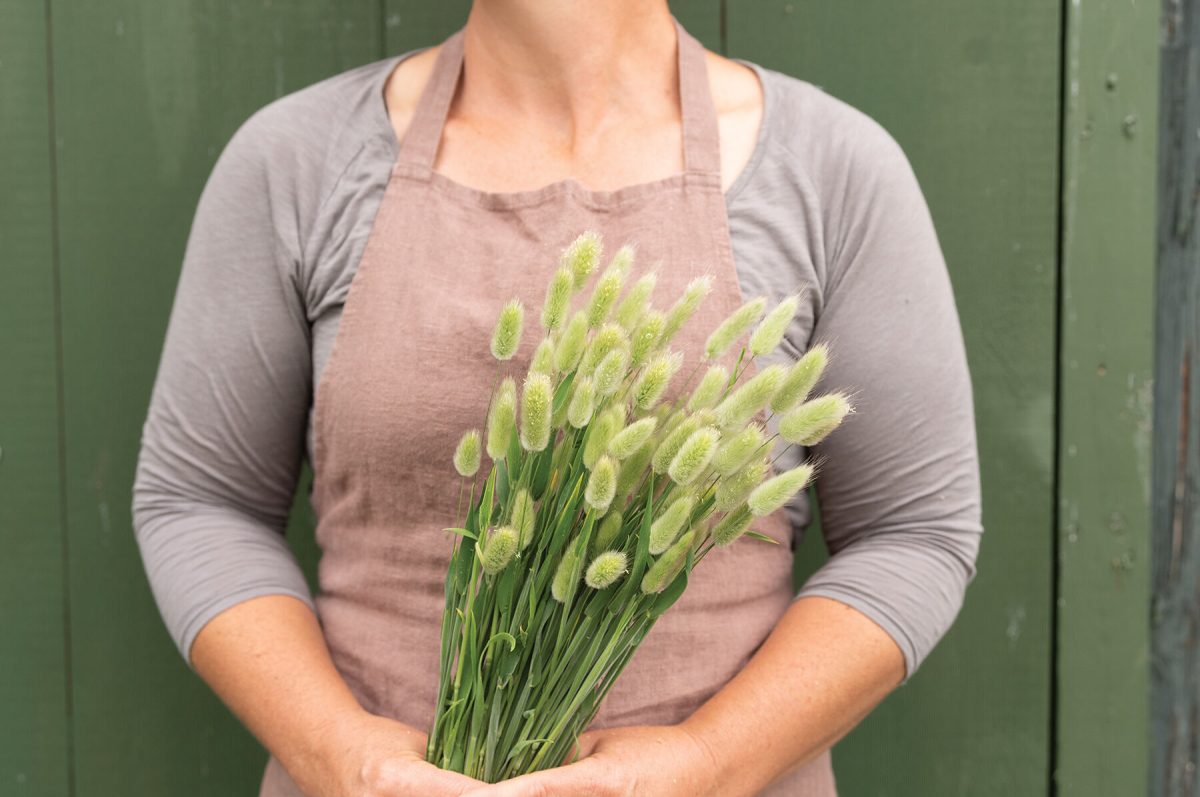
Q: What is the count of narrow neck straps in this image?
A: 2